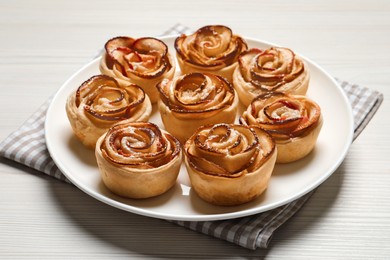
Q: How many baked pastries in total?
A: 8